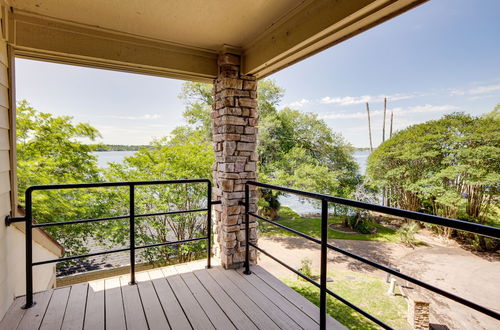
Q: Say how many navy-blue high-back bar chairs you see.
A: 0